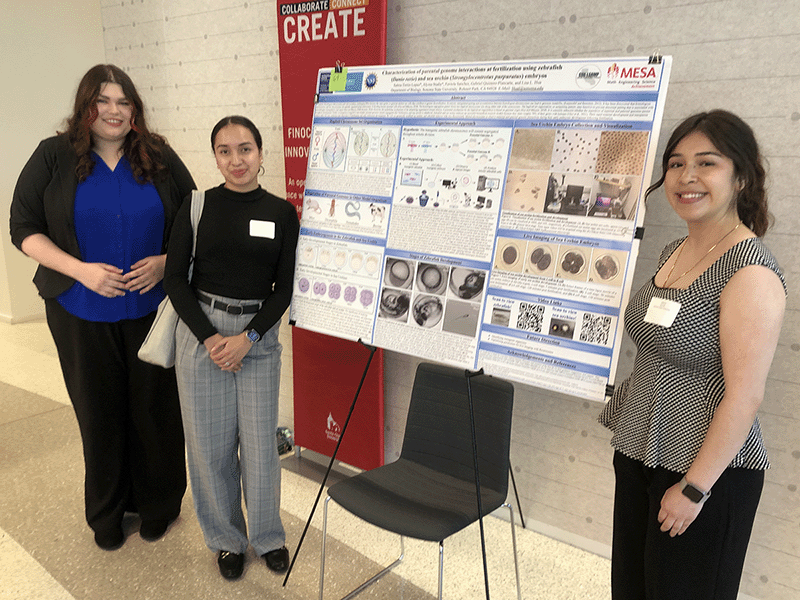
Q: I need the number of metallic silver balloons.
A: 0